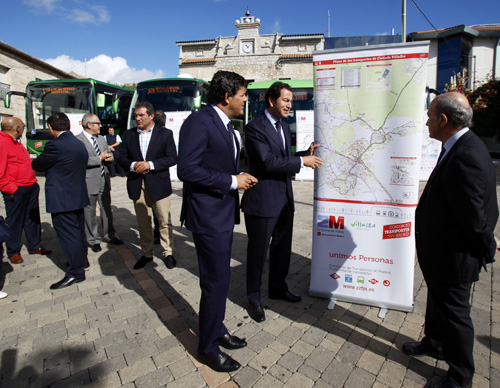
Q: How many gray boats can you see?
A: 0